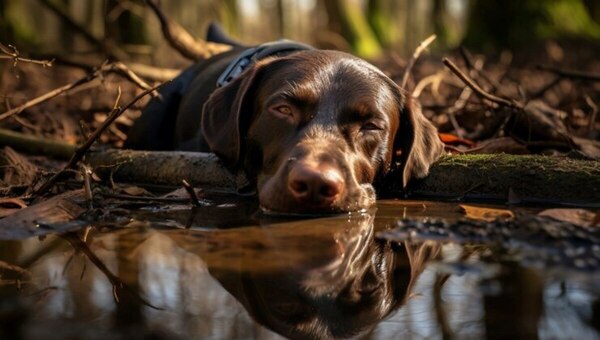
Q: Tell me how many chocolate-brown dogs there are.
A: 1